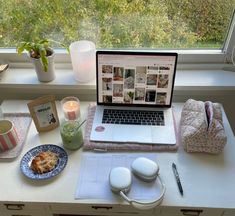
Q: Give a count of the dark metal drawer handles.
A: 3